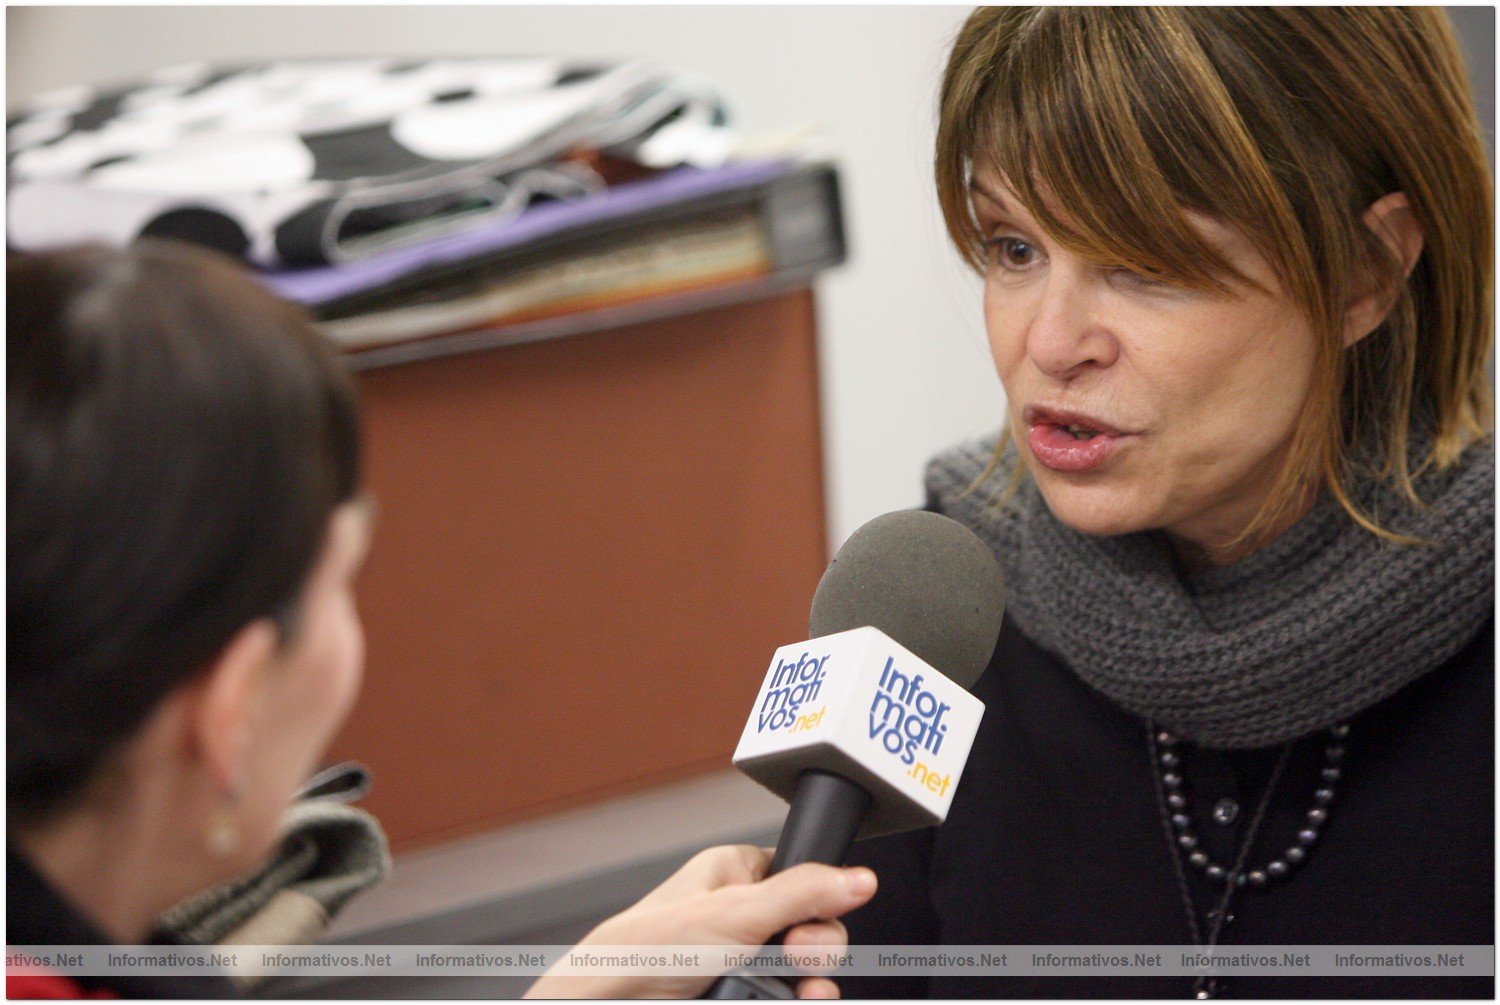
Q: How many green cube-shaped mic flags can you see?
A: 0